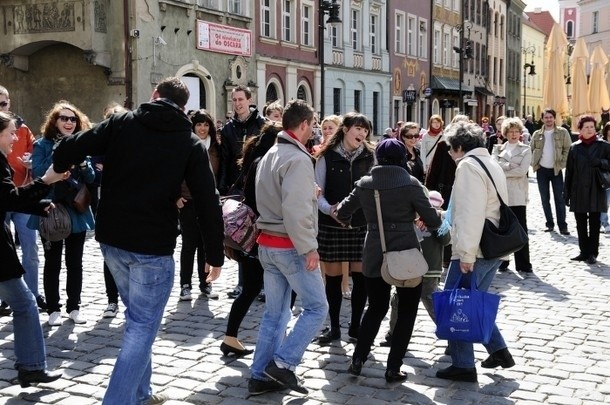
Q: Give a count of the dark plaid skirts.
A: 1